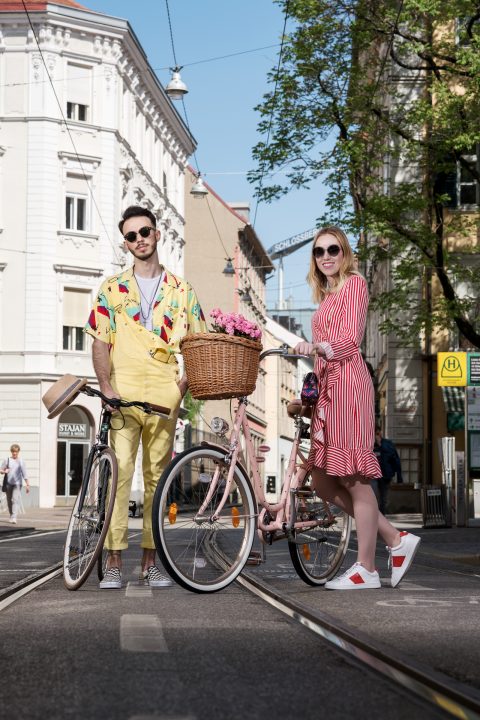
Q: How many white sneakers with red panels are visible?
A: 2